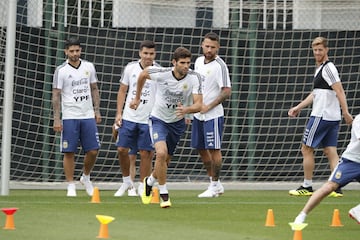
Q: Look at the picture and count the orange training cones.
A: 7